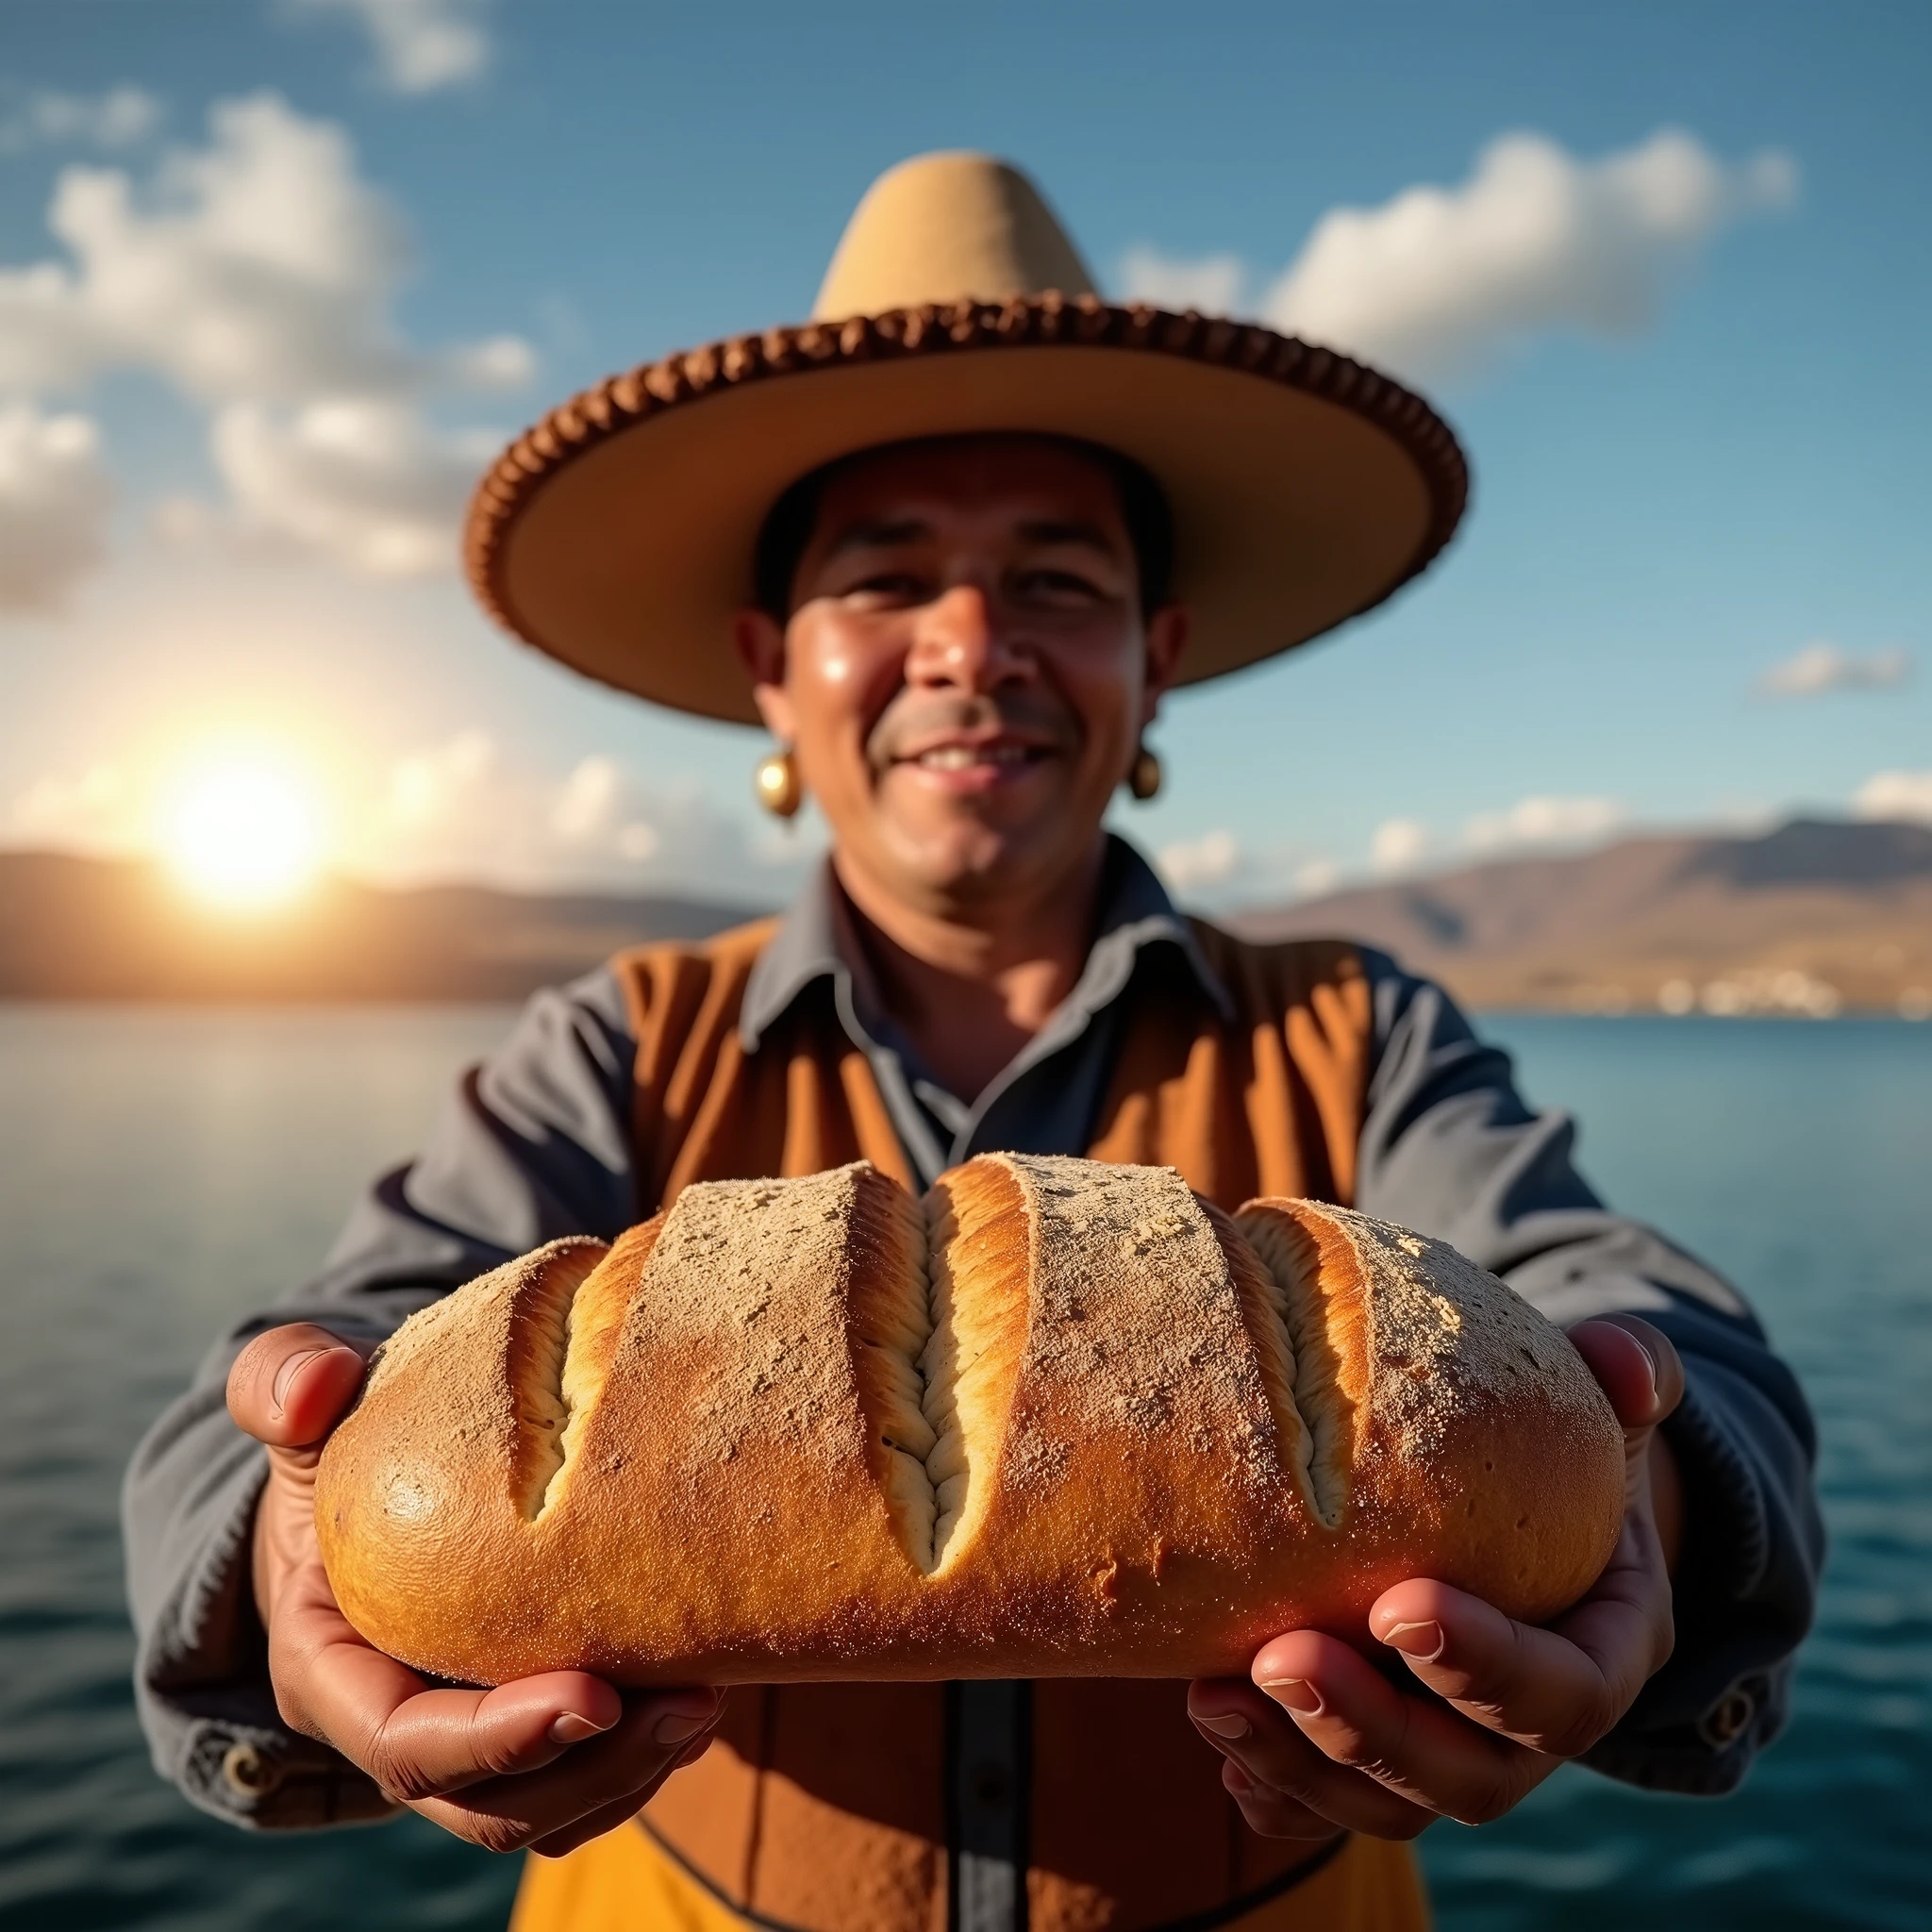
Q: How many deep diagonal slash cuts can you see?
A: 3